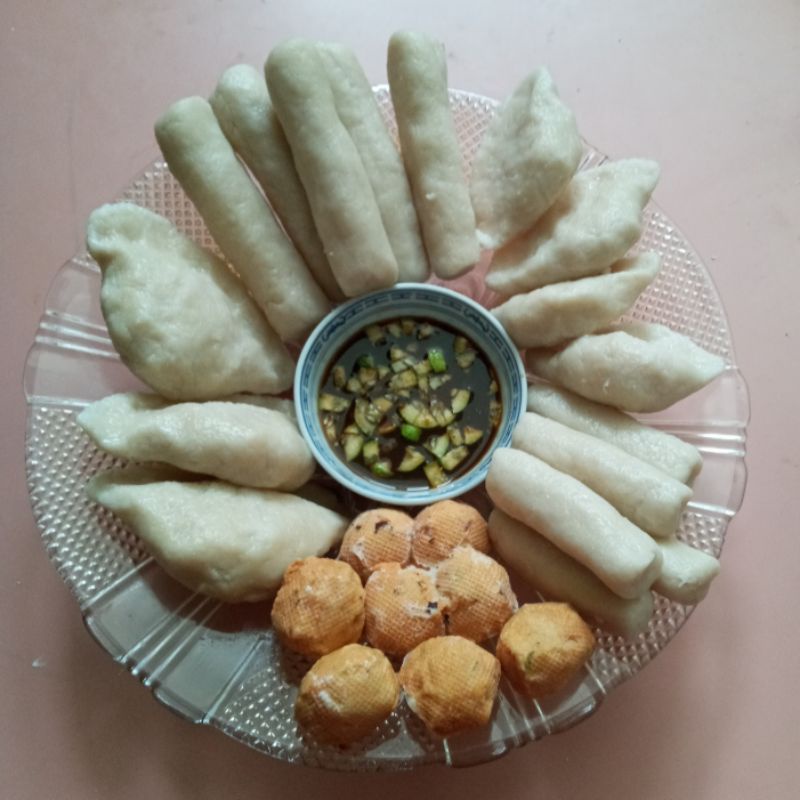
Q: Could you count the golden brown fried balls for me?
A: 8